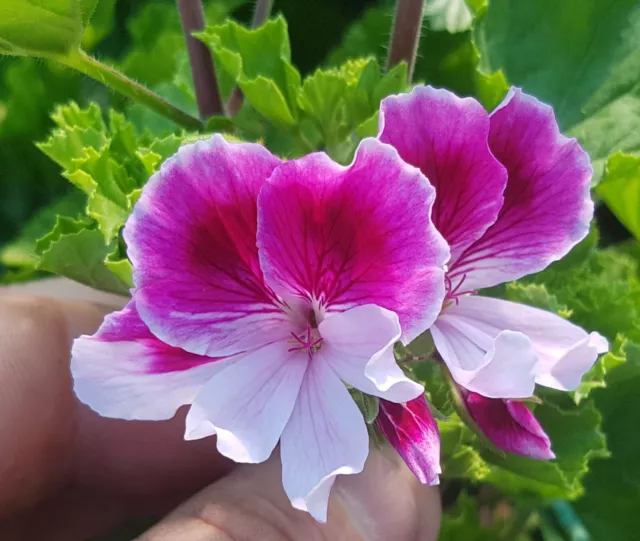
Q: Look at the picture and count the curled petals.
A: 5